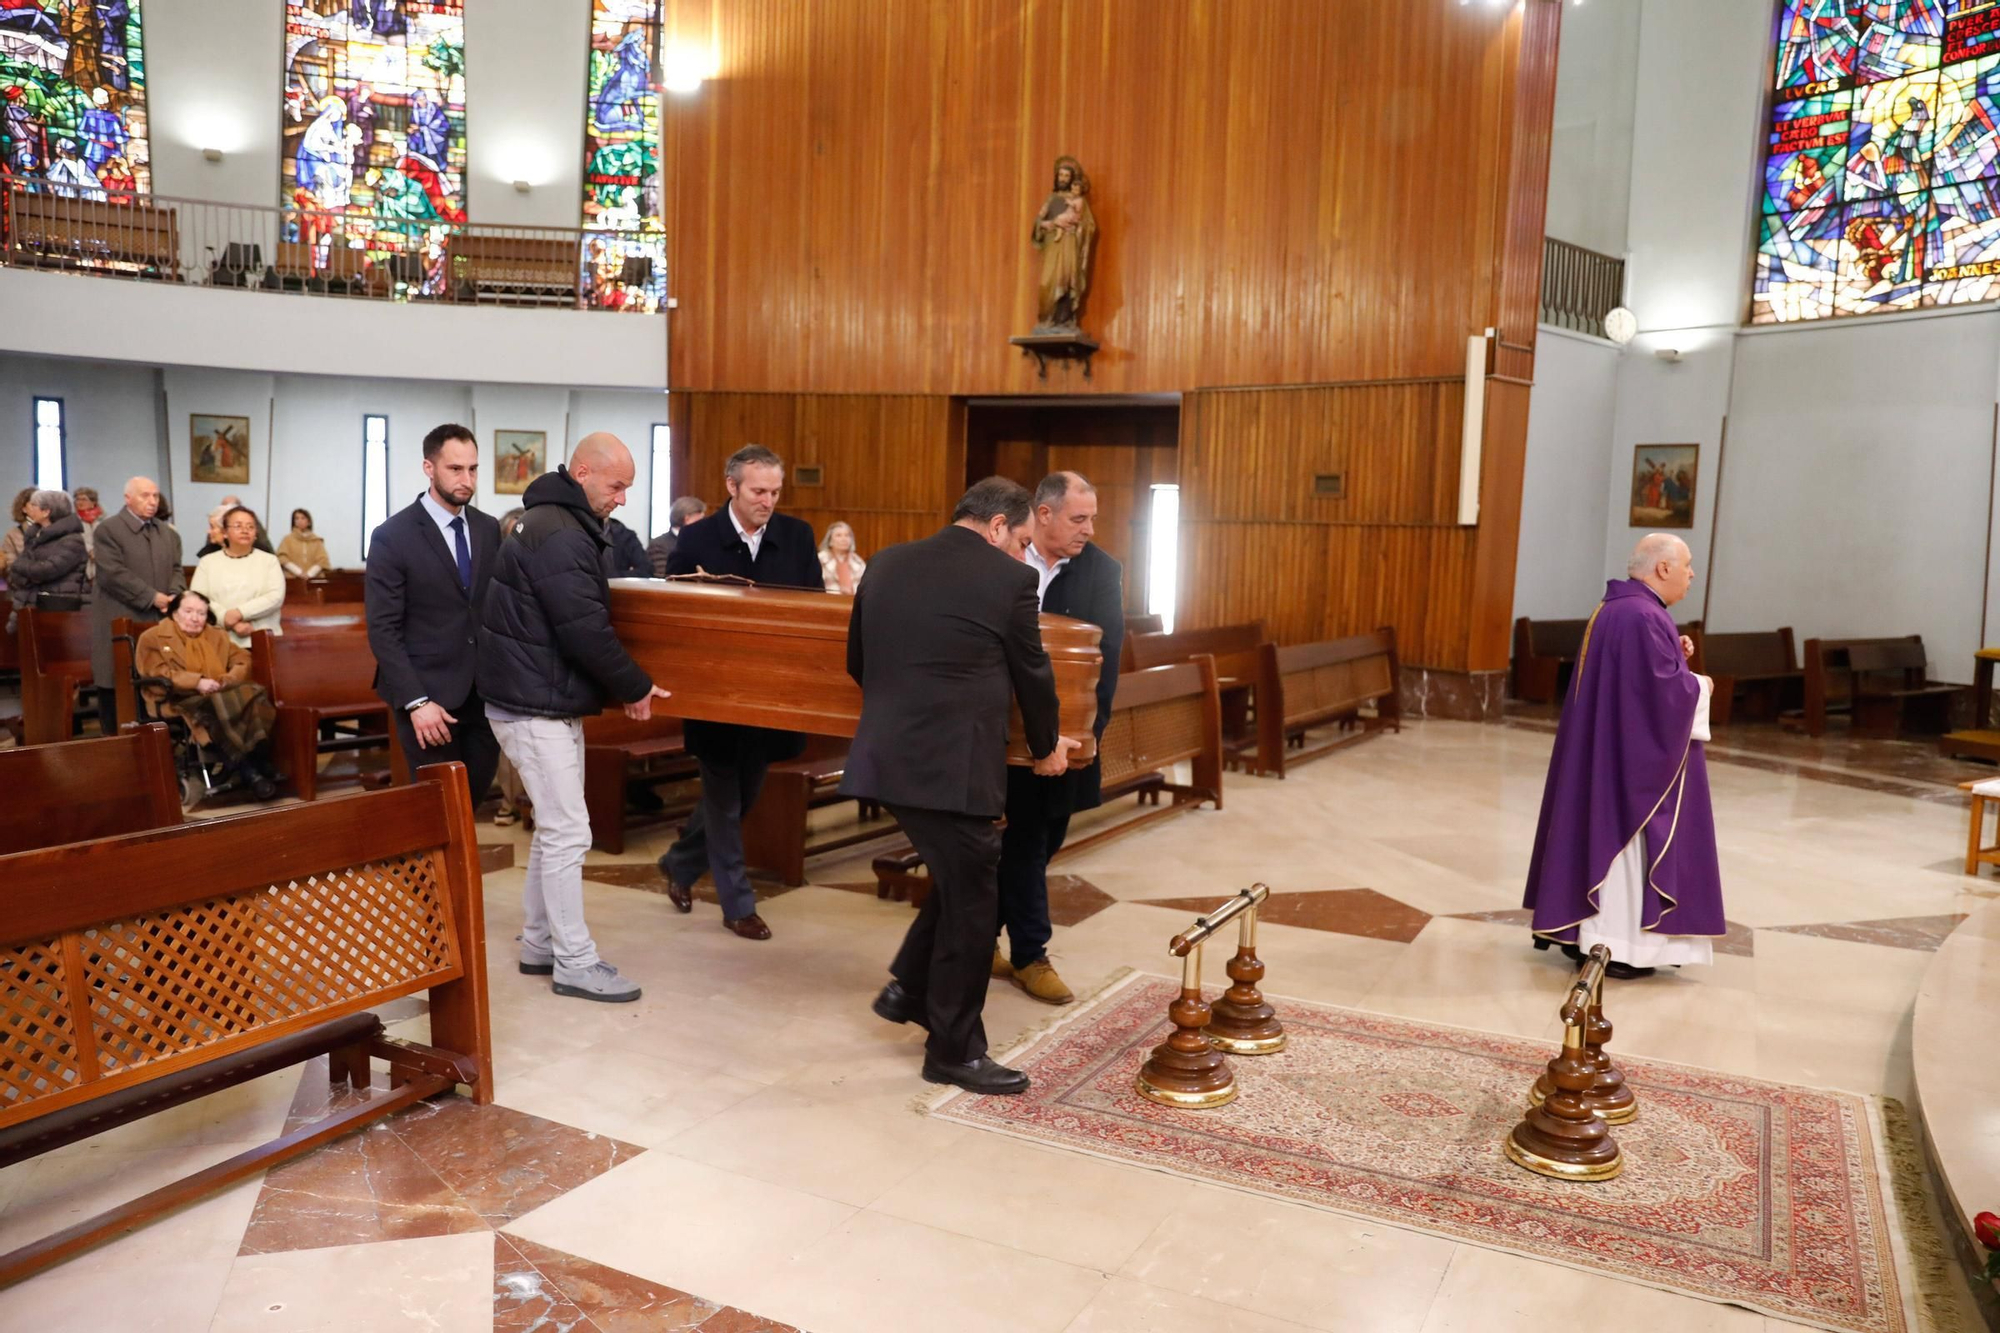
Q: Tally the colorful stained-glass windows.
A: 4